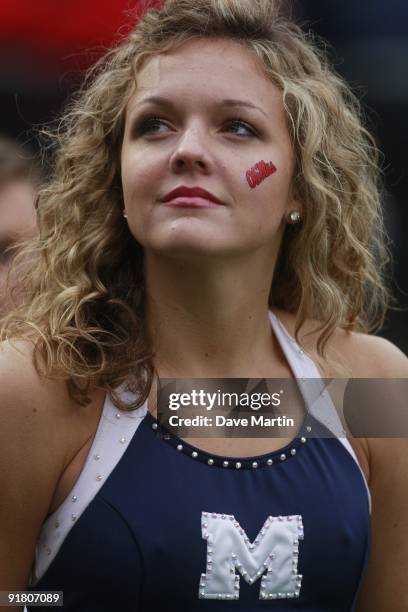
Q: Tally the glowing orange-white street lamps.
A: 0